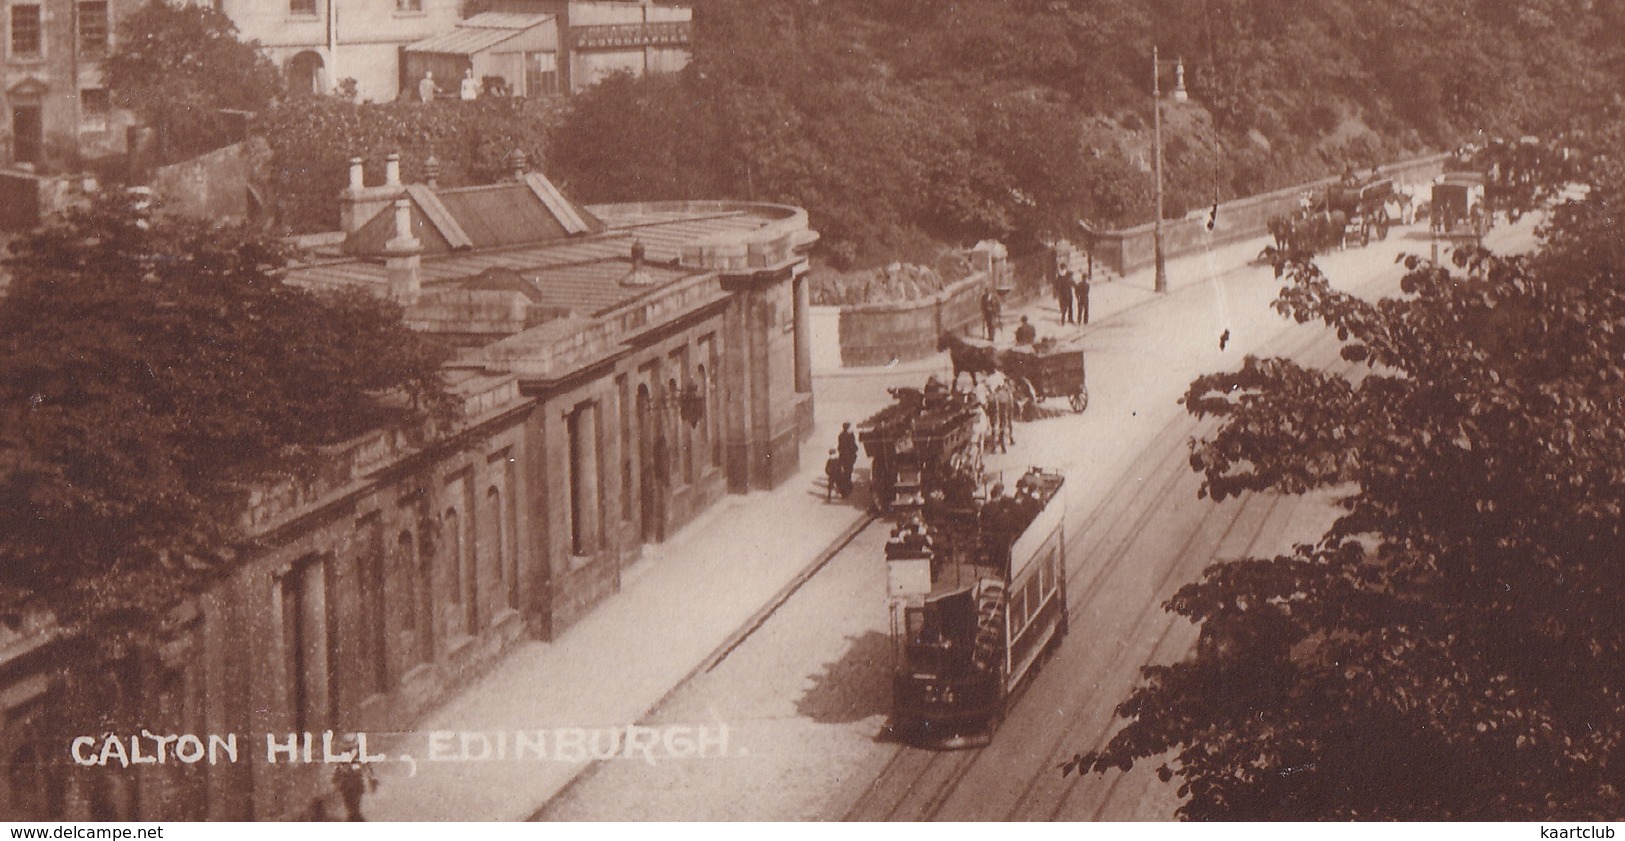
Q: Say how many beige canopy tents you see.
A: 0